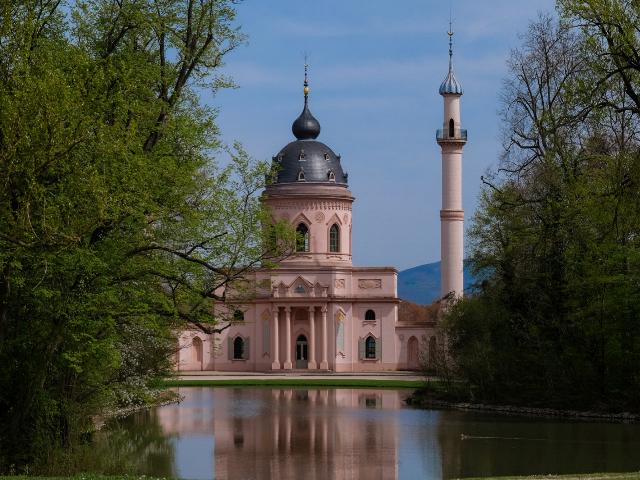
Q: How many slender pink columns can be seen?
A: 4